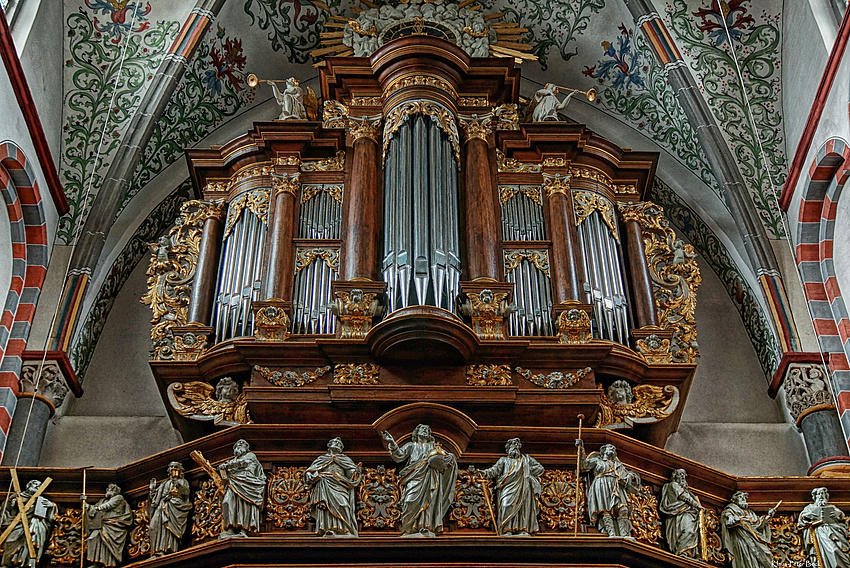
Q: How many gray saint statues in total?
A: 11